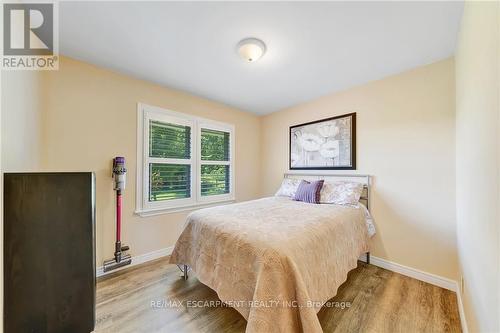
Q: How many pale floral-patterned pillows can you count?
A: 2